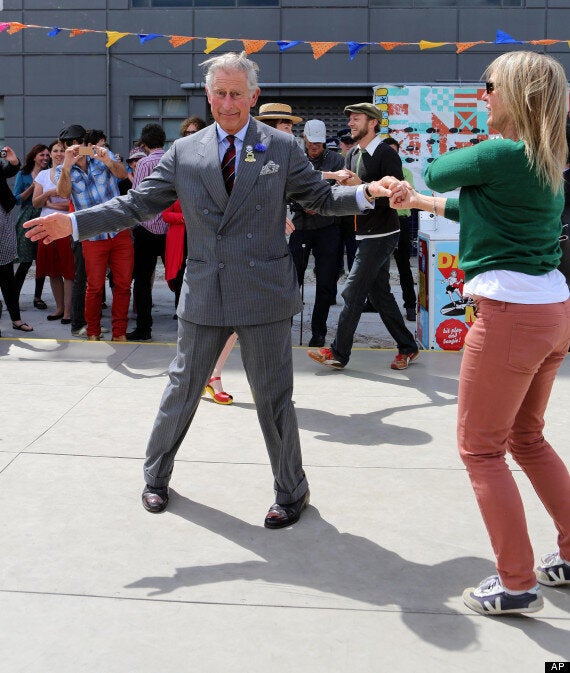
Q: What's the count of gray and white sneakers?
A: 2